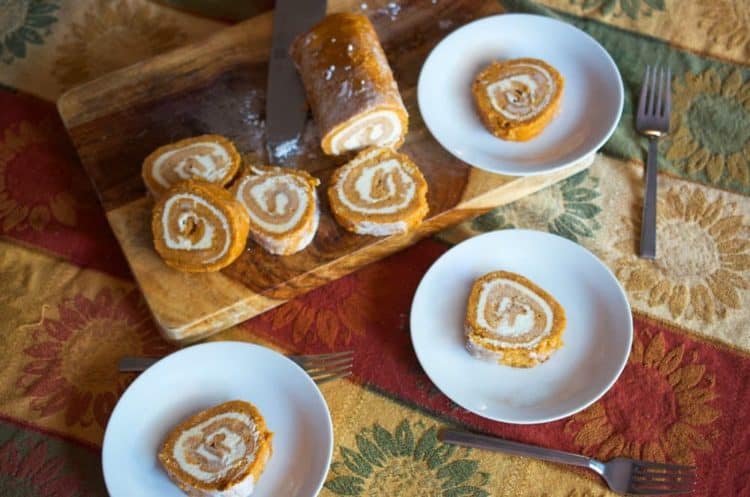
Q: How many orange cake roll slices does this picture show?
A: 7